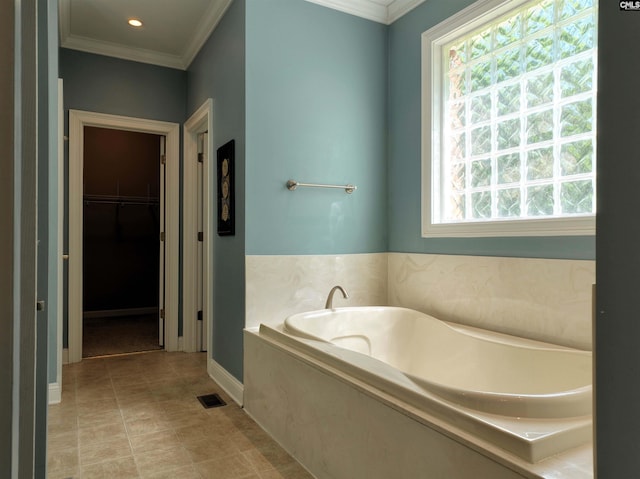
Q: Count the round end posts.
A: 2